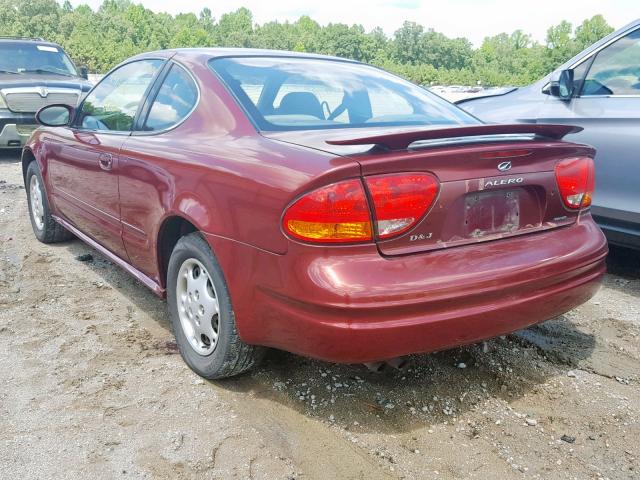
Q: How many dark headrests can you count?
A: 1